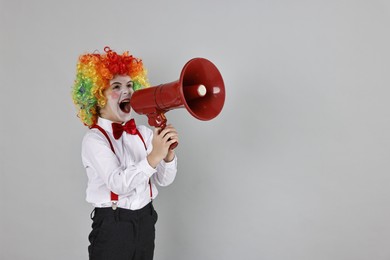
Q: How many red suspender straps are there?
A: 2